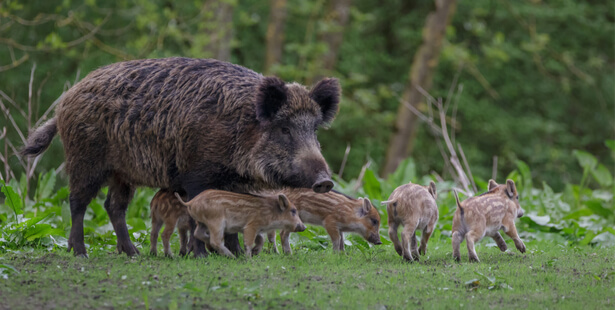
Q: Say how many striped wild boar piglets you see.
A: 5